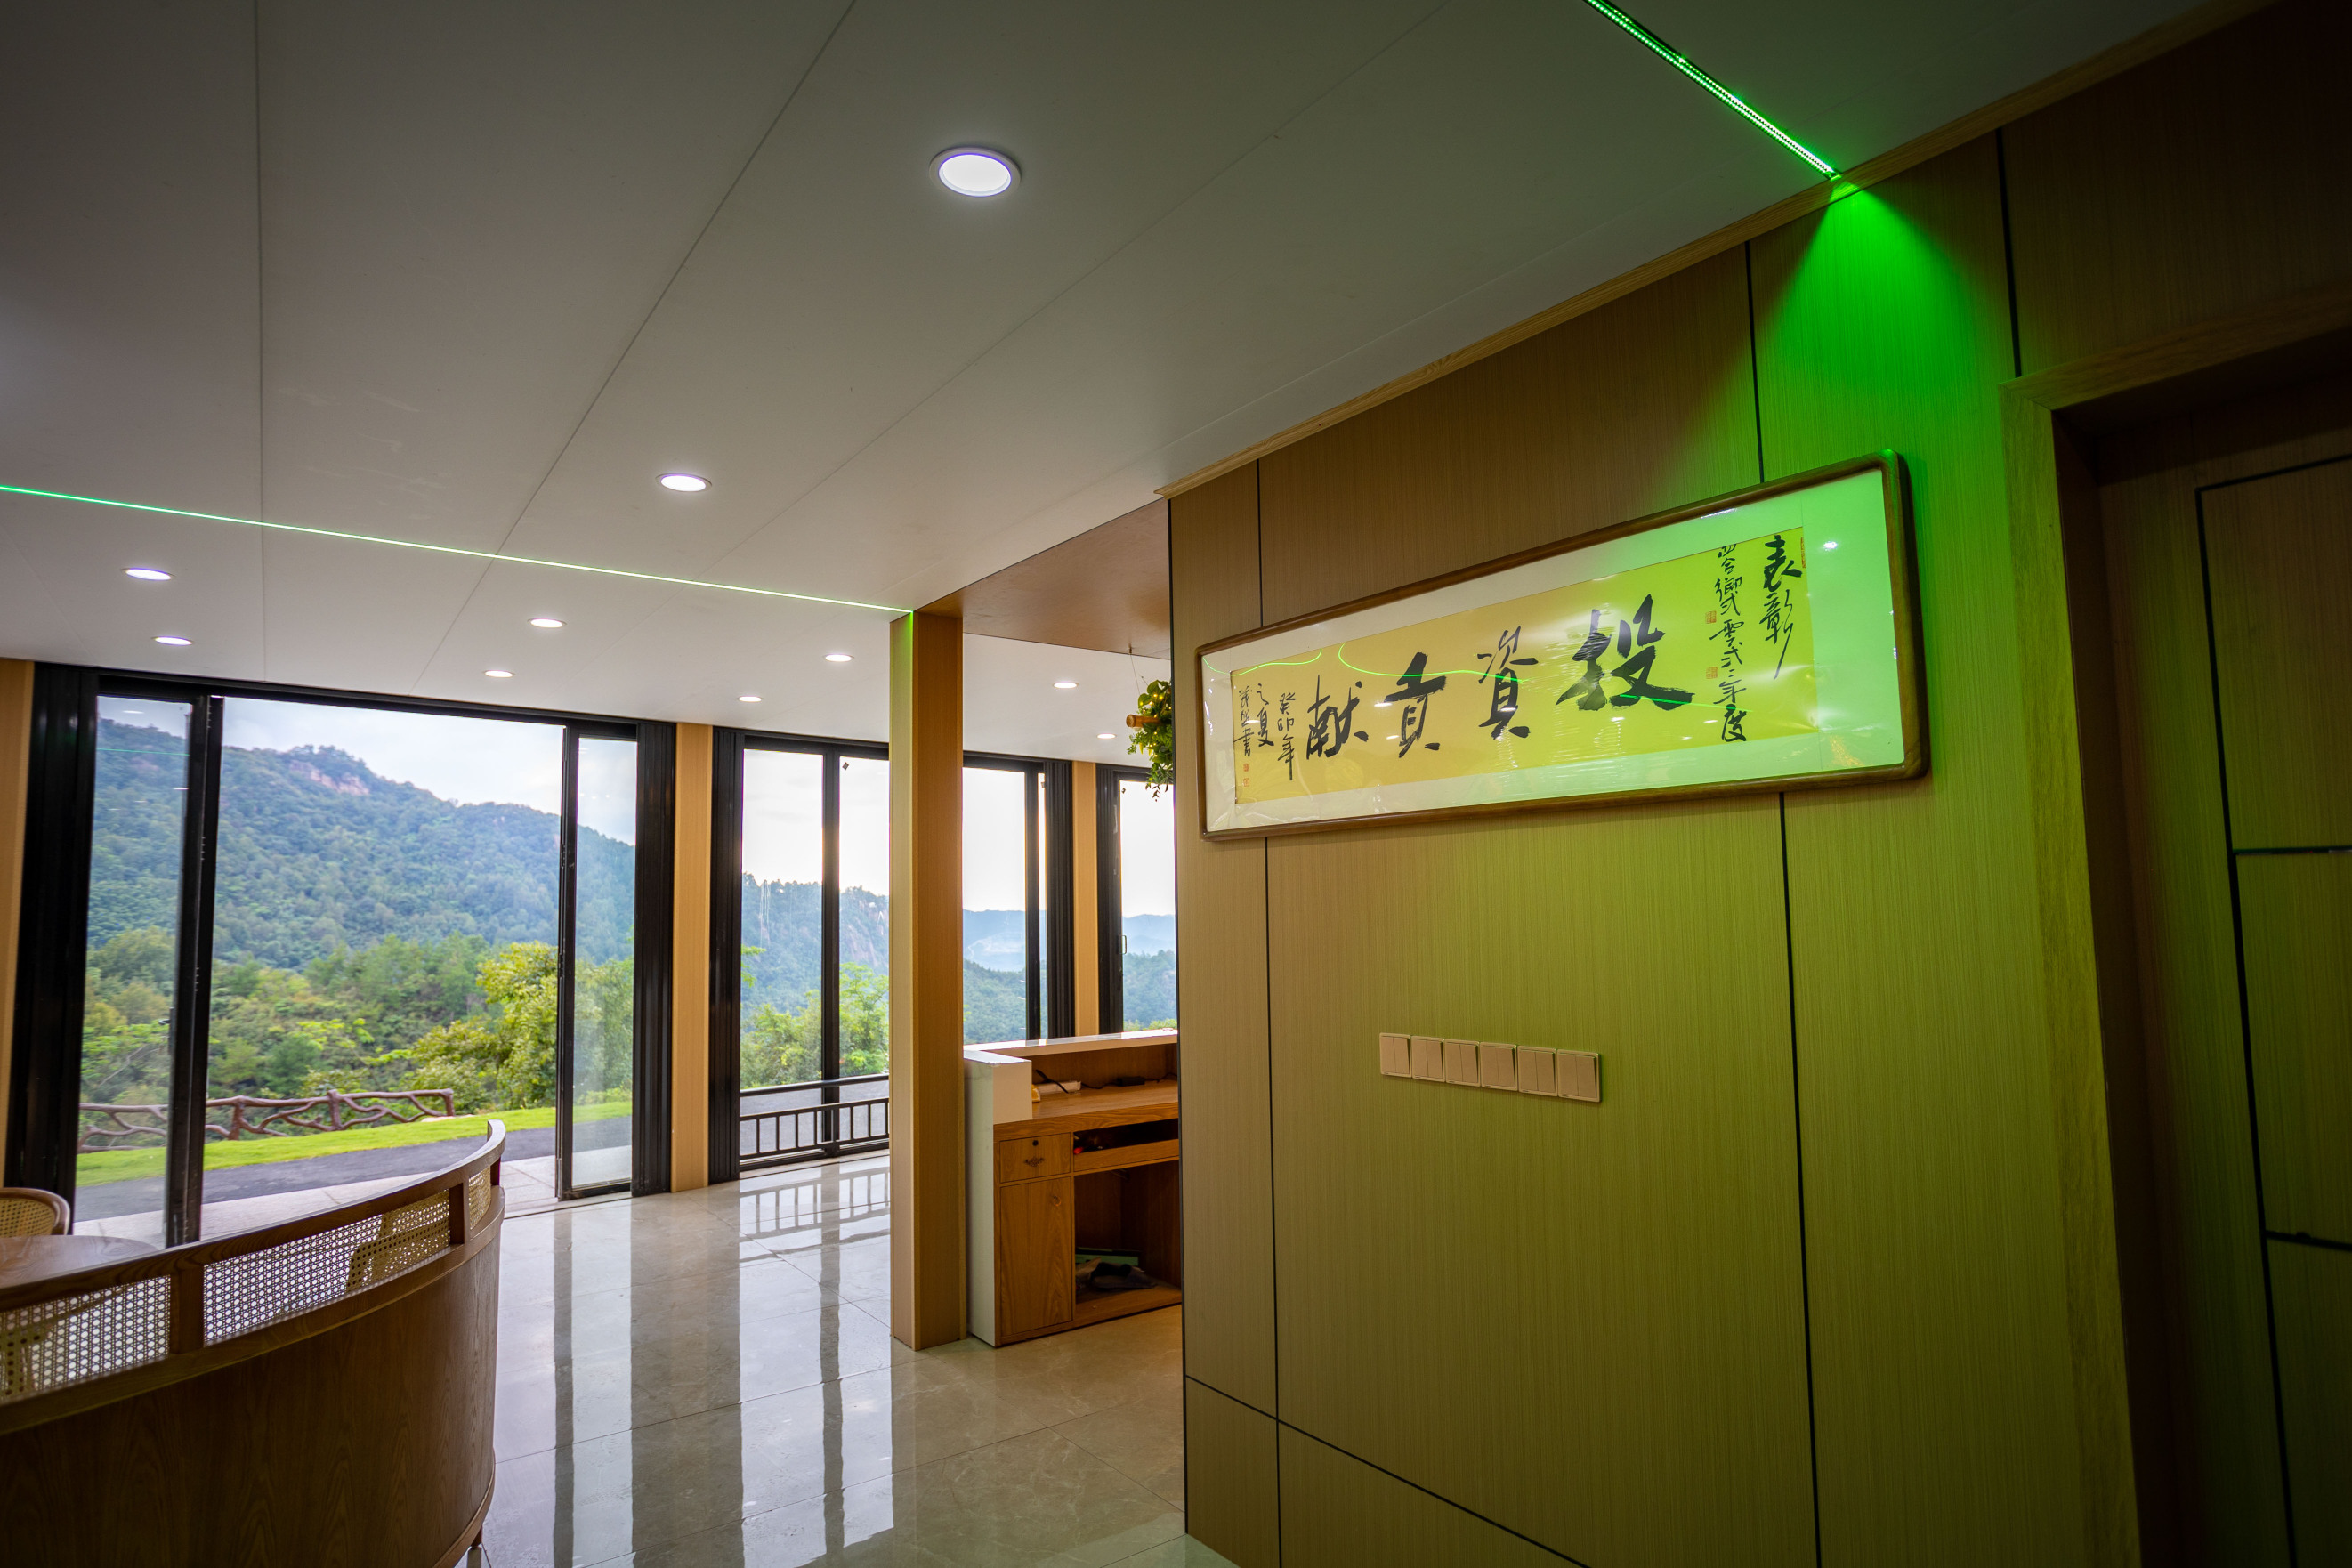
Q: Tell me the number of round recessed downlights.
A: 10